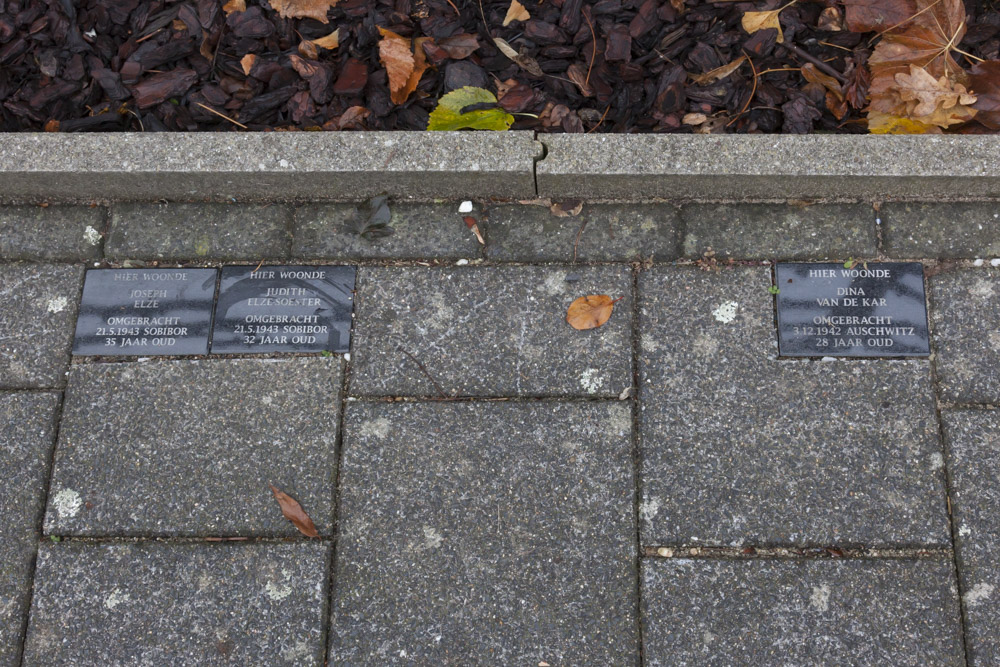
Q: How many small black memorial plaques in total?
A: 3